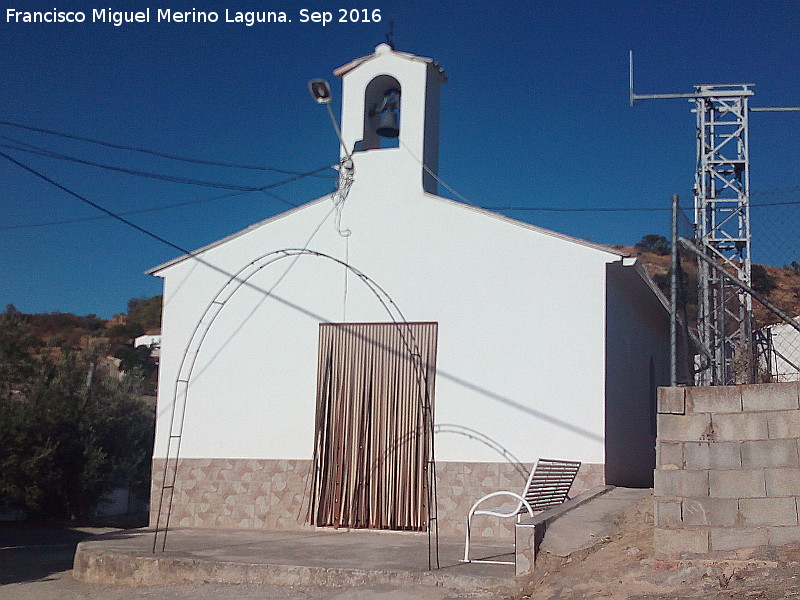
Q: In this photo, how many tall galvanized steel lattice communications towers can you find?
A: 1